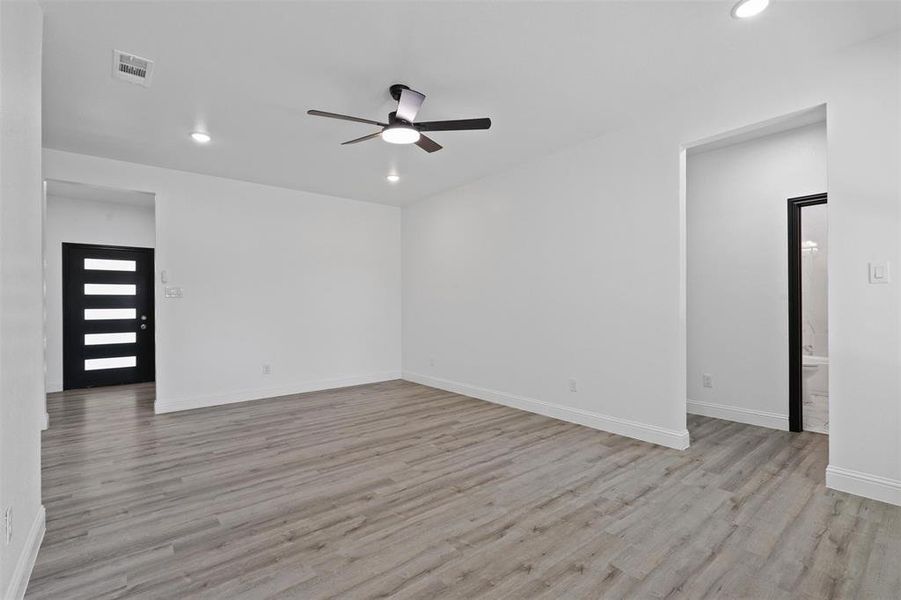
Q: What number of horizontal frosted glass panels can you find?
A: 5